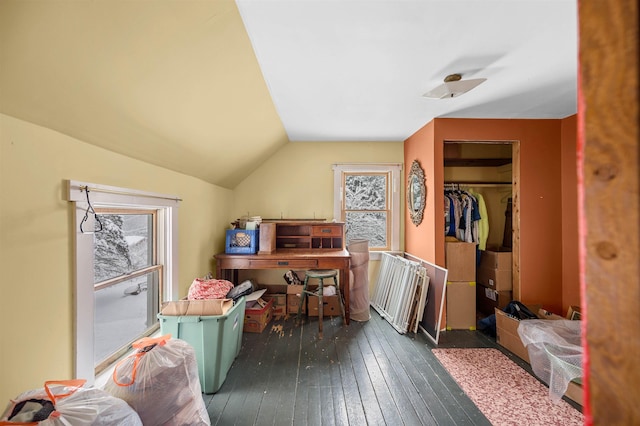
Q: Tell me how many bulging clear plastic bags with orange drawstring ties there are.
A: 2